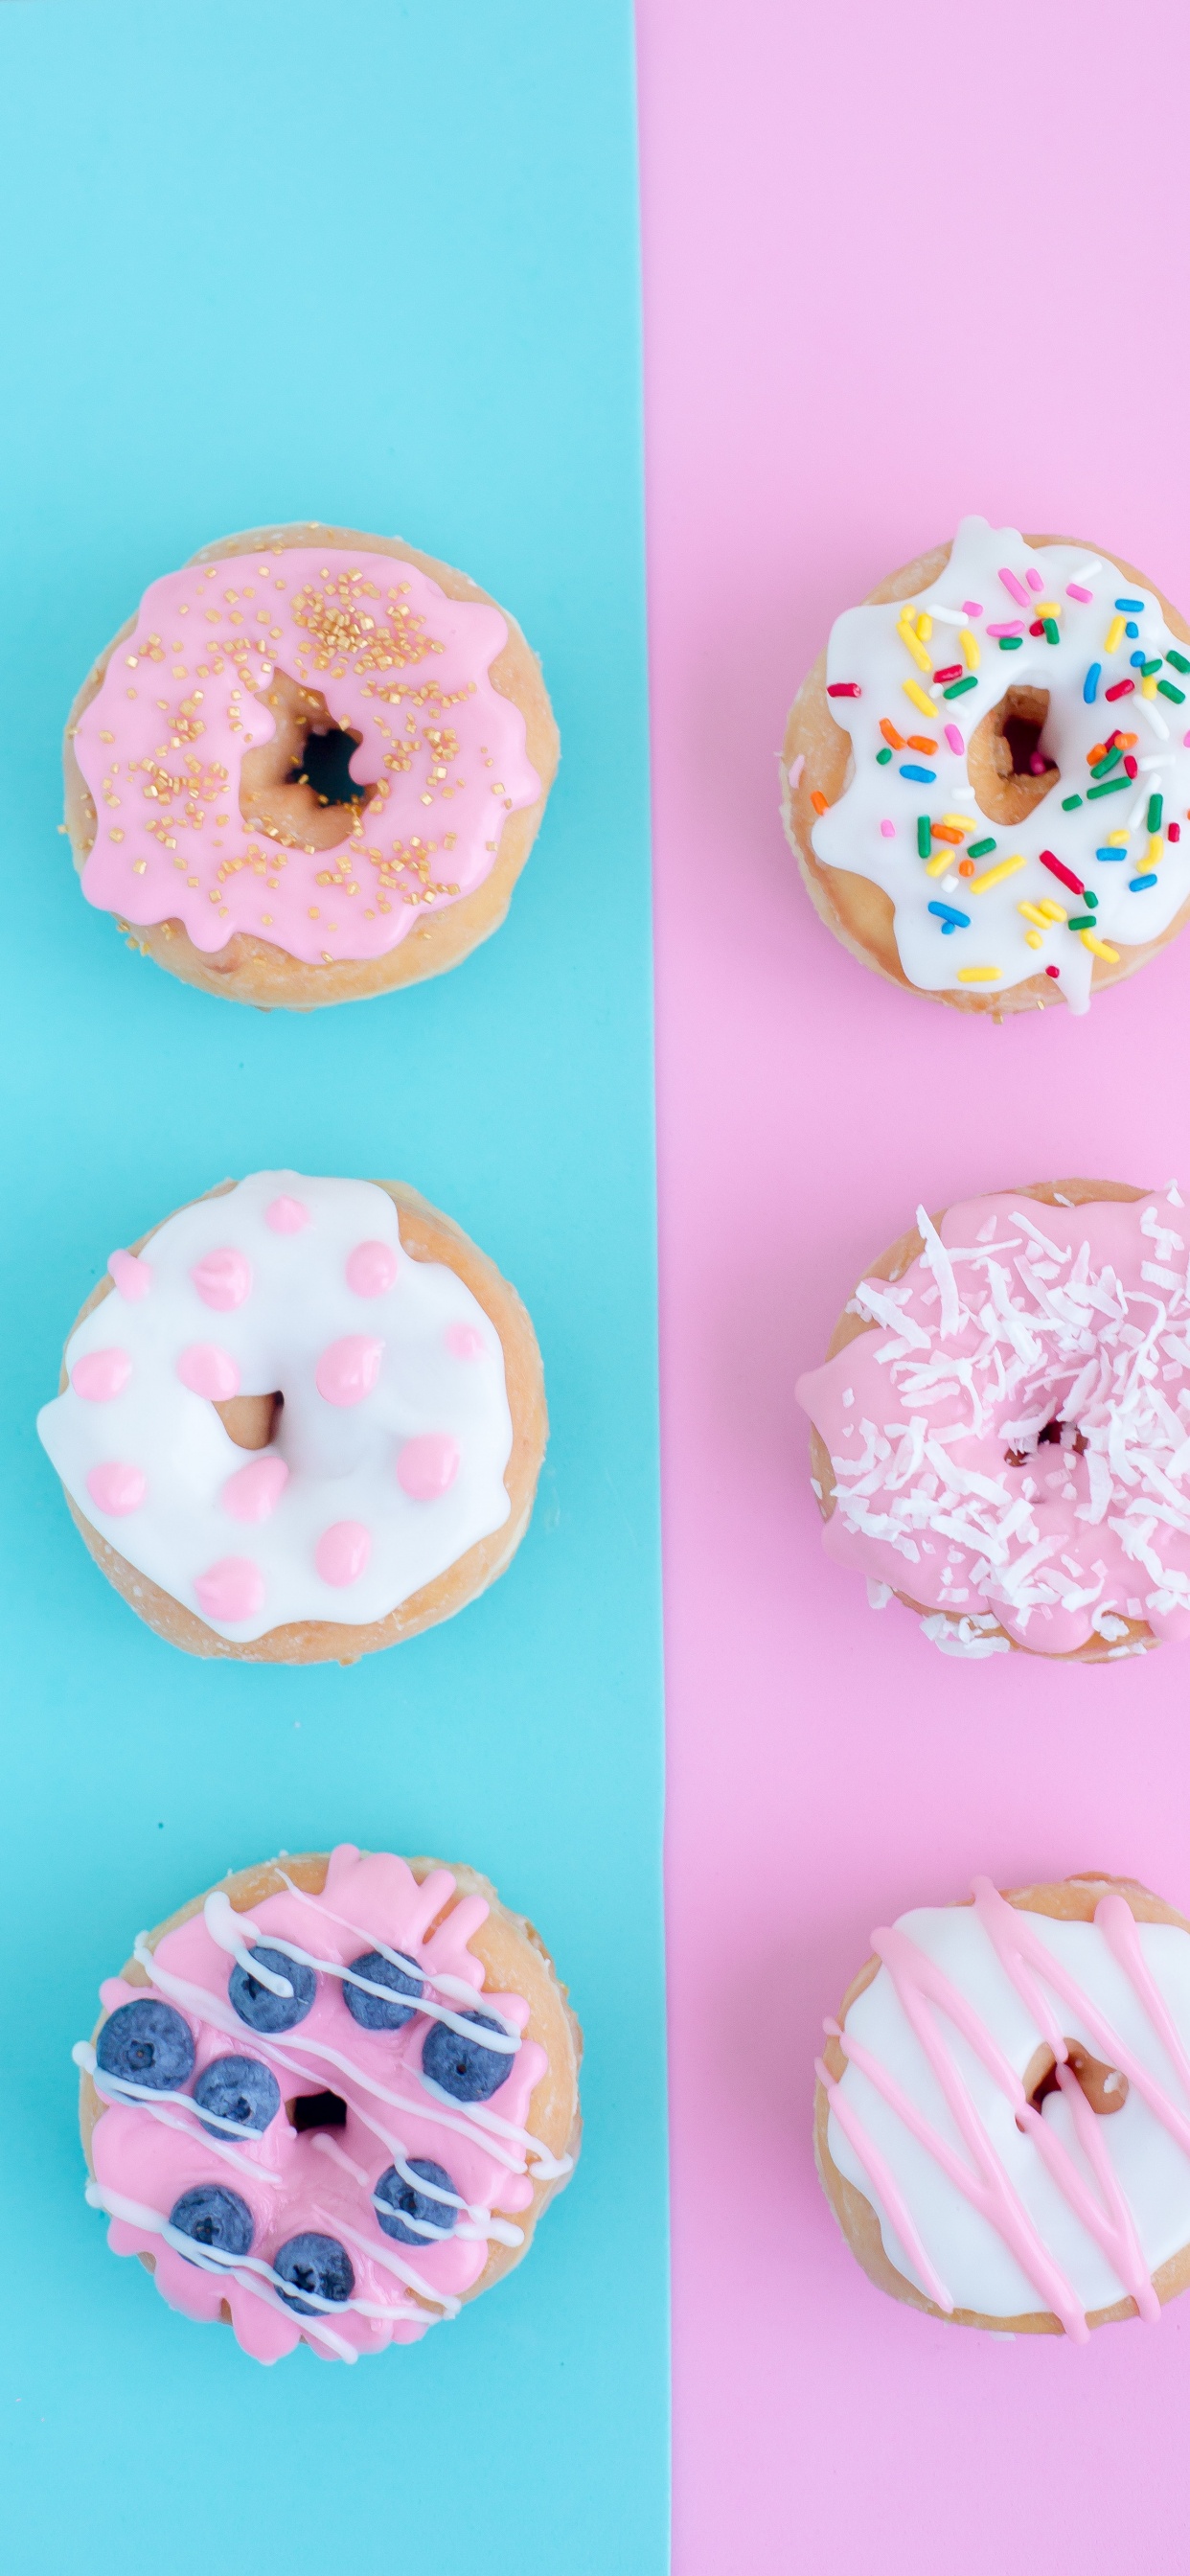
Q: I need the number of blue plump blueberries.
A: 8